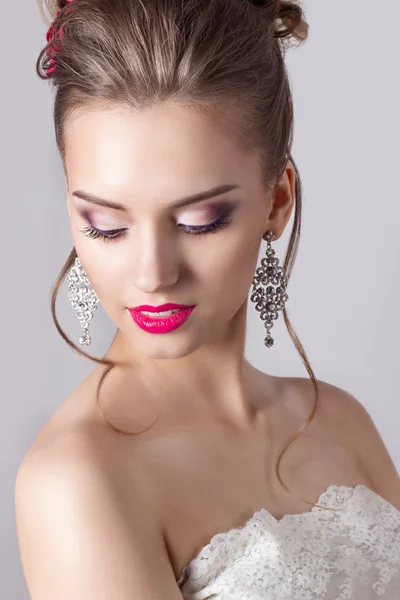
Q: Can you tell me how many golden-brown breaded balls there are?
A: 0